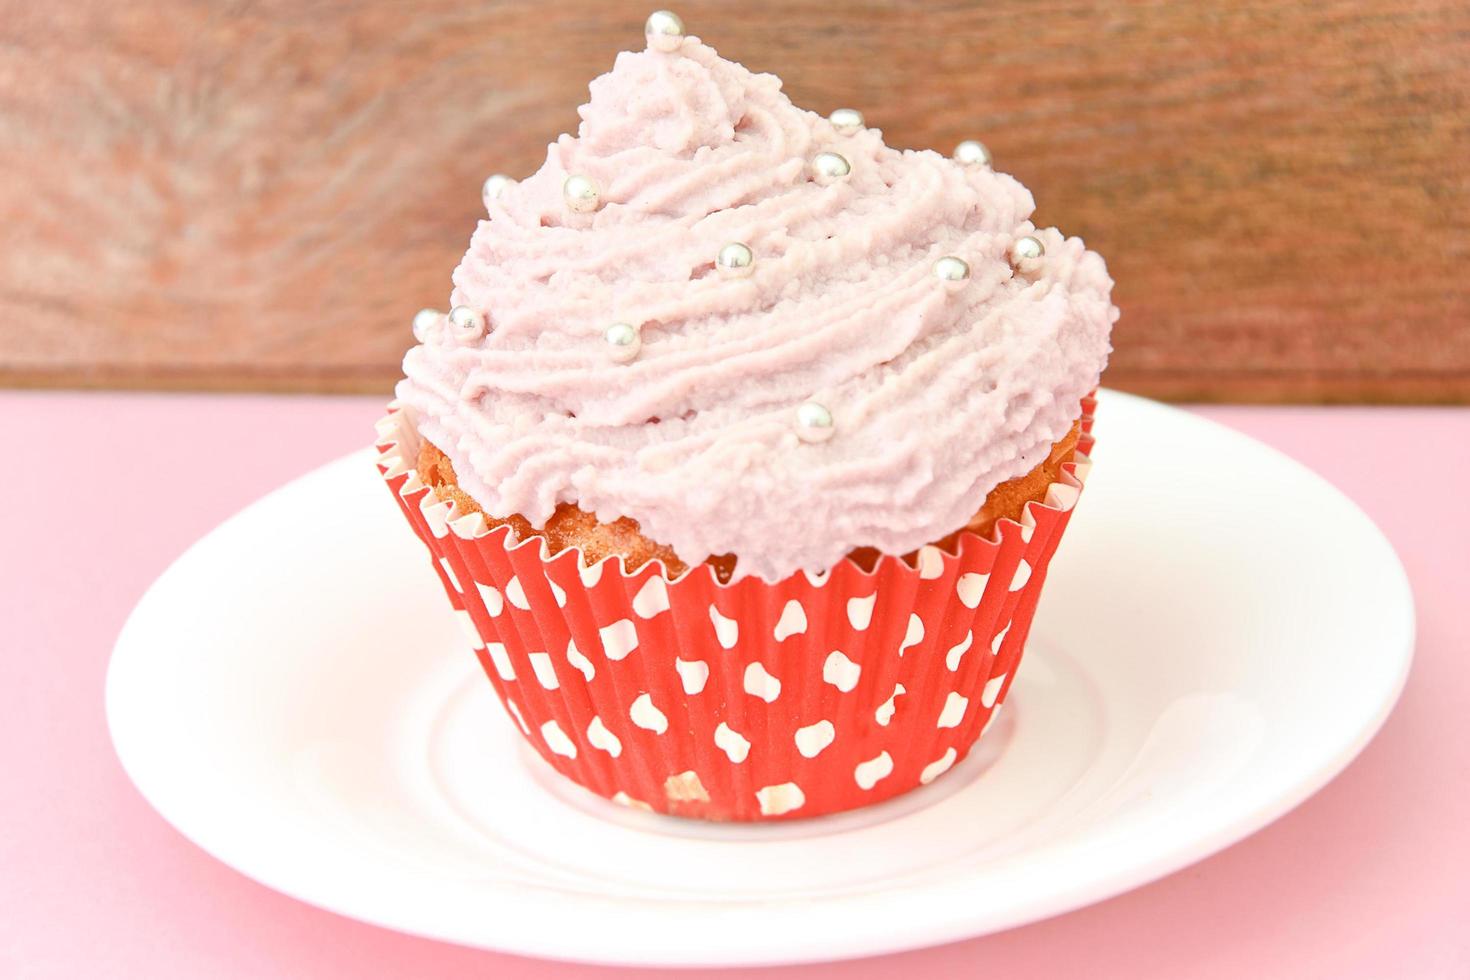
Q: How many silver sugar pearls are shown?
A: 13